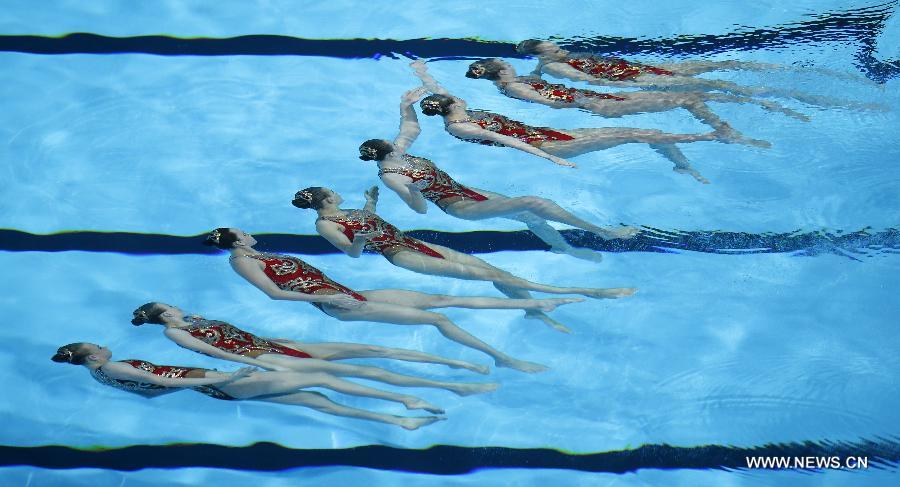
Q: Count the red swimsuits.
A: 8